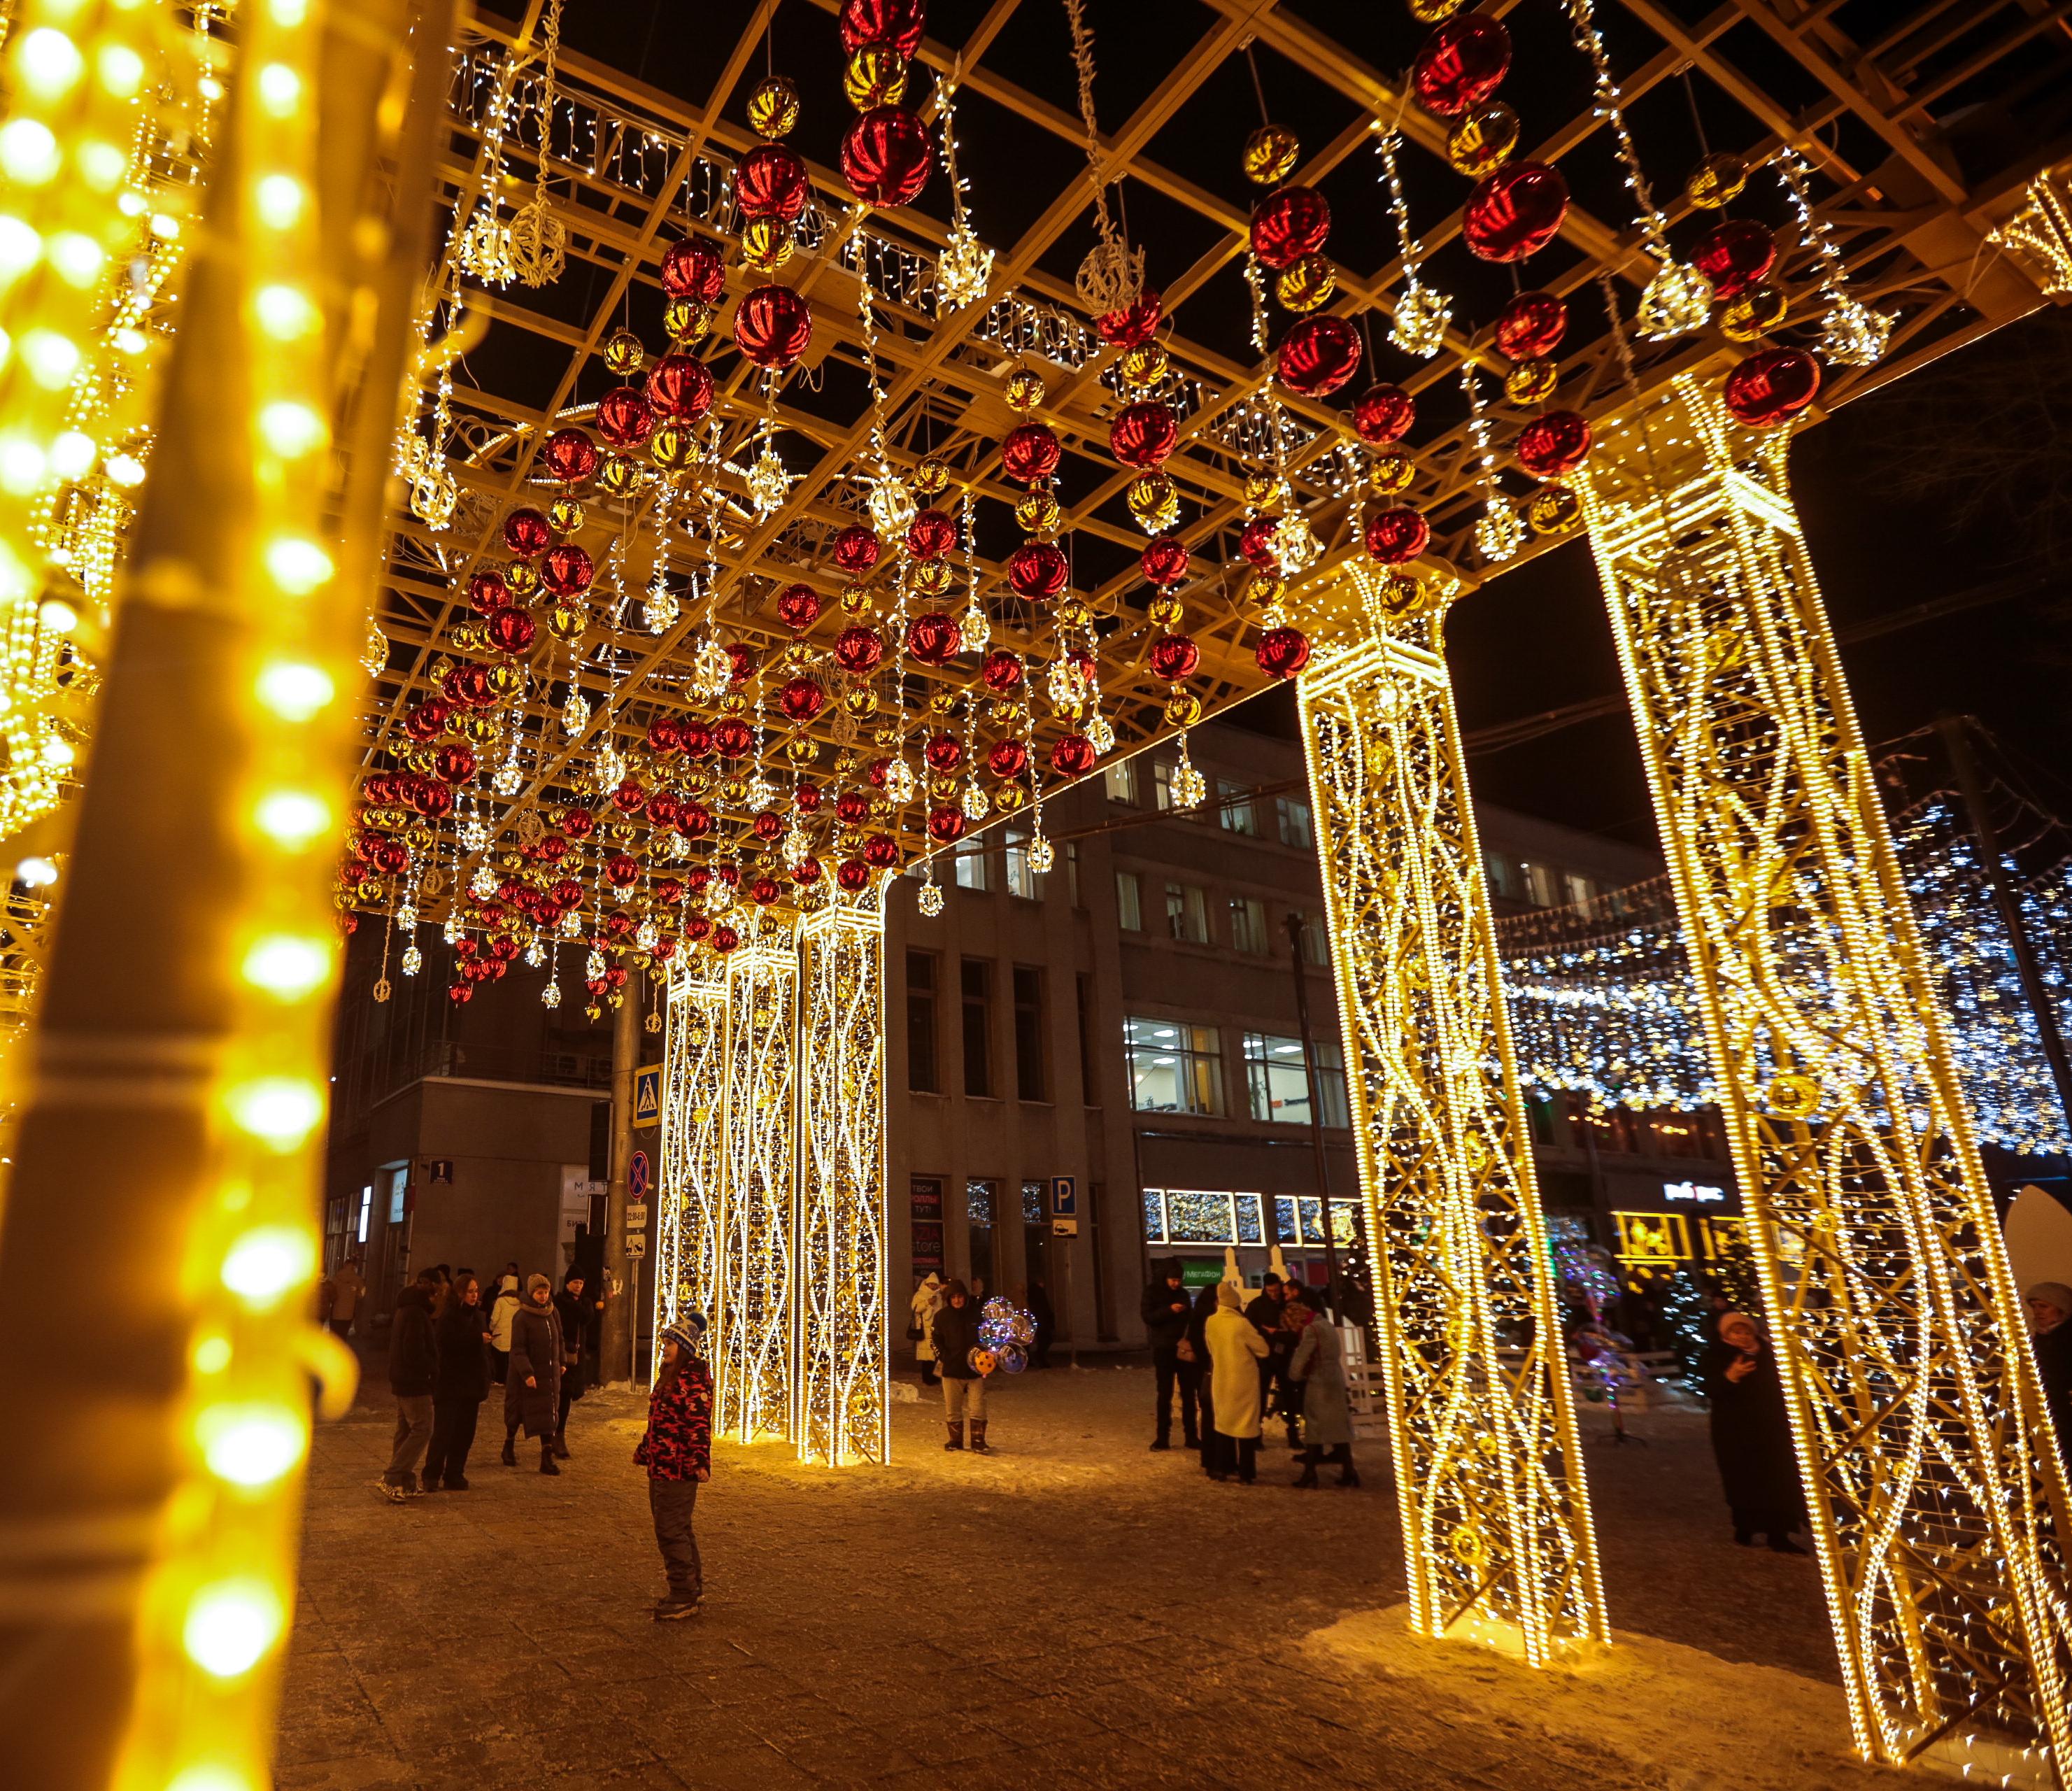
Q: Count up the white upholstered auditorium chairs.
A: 0